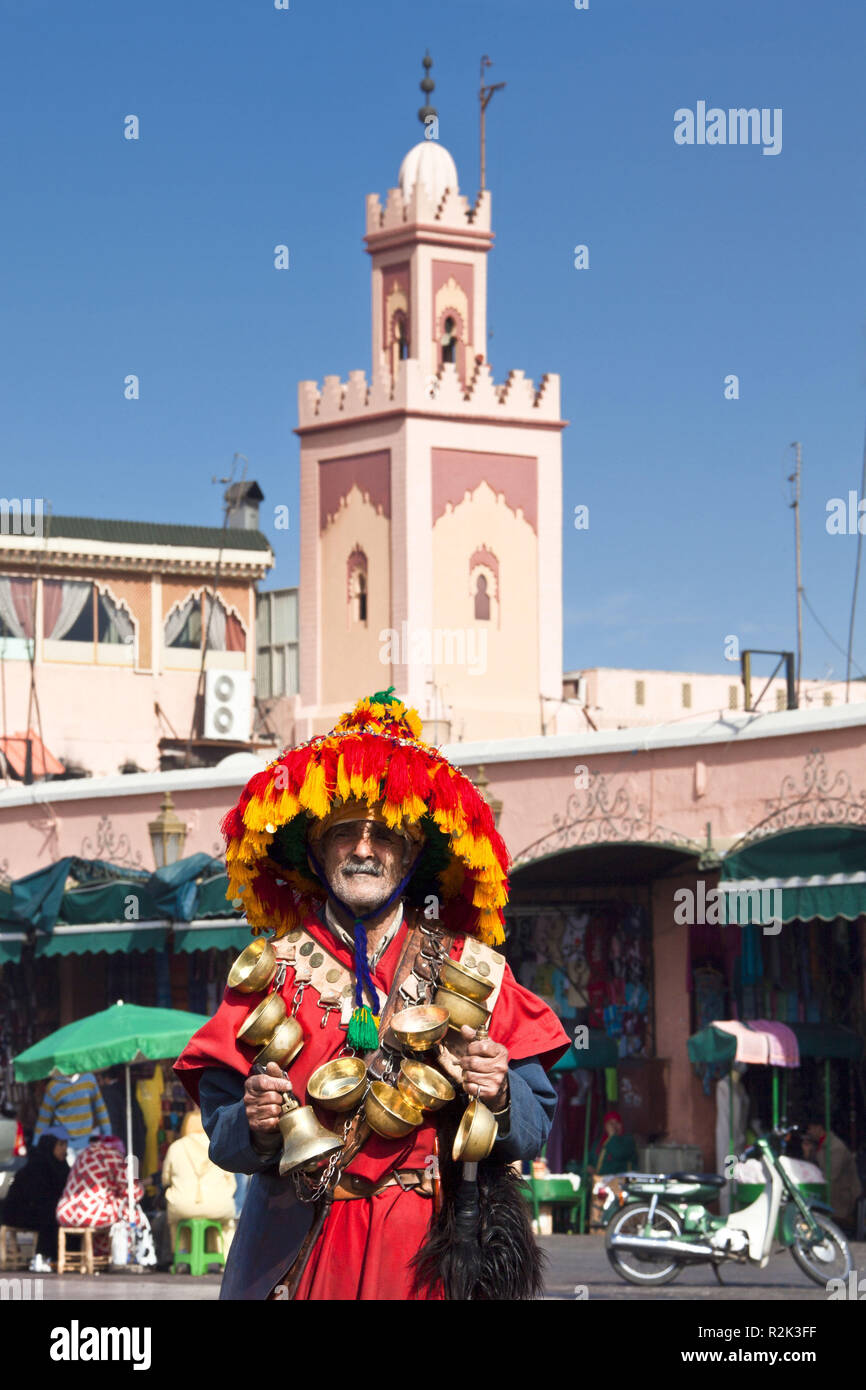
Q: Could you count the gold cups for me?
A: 10